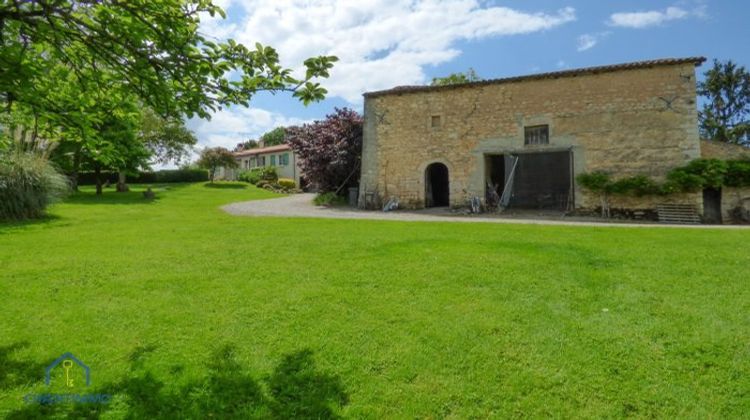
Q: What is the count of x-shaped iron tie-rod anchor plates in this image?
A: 2